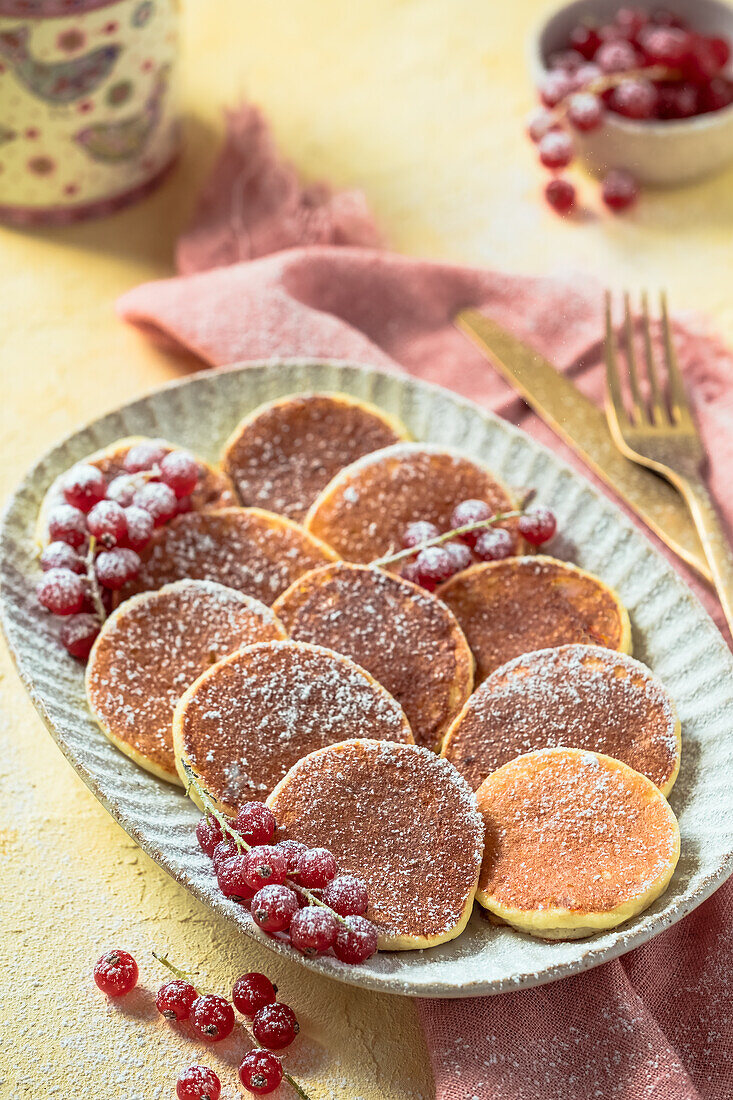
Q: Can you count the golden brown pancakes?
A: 11